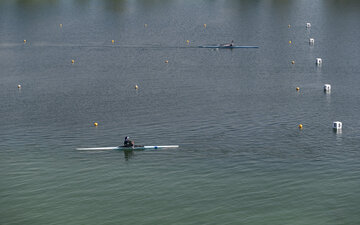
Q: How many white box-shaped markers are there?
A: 5